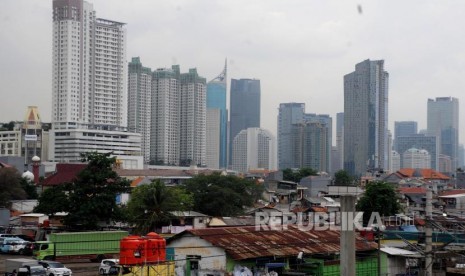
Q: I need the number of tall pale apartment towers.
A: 4